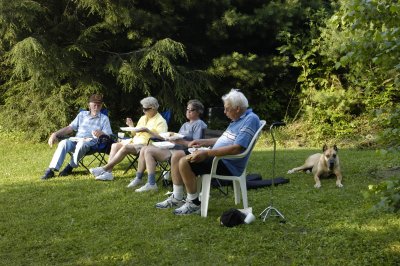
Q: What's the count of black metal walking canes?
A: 1